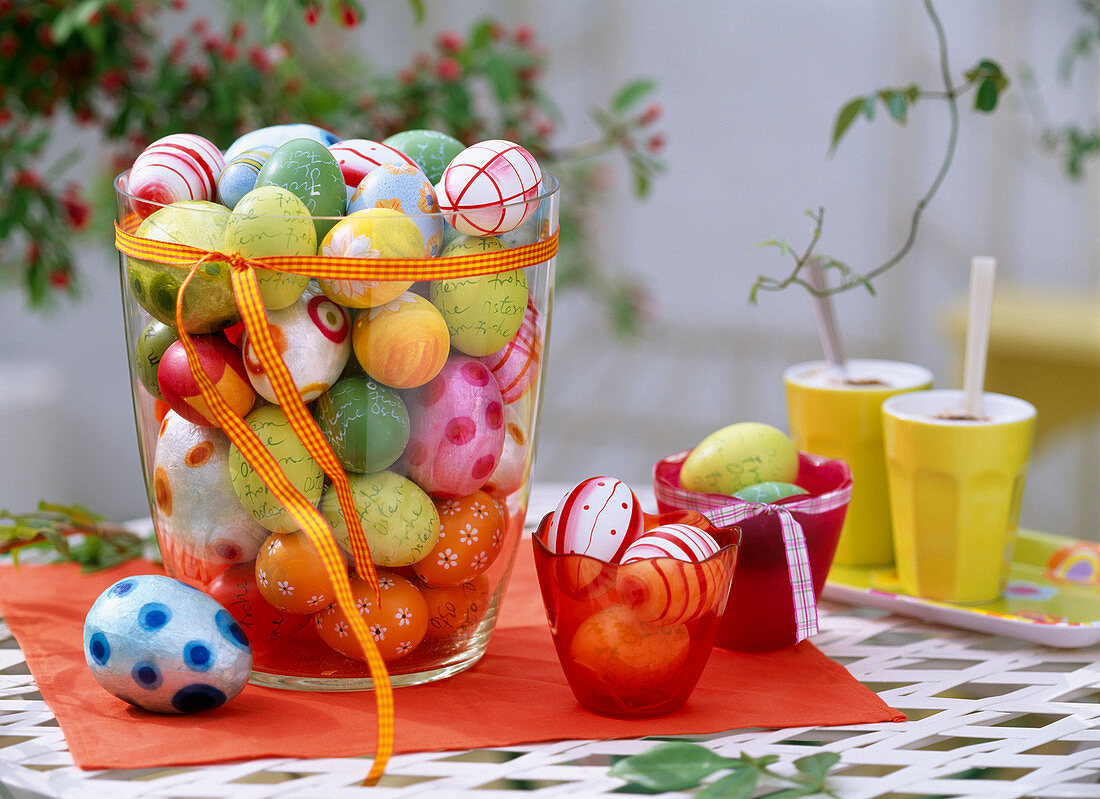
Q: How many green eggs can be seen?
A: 11